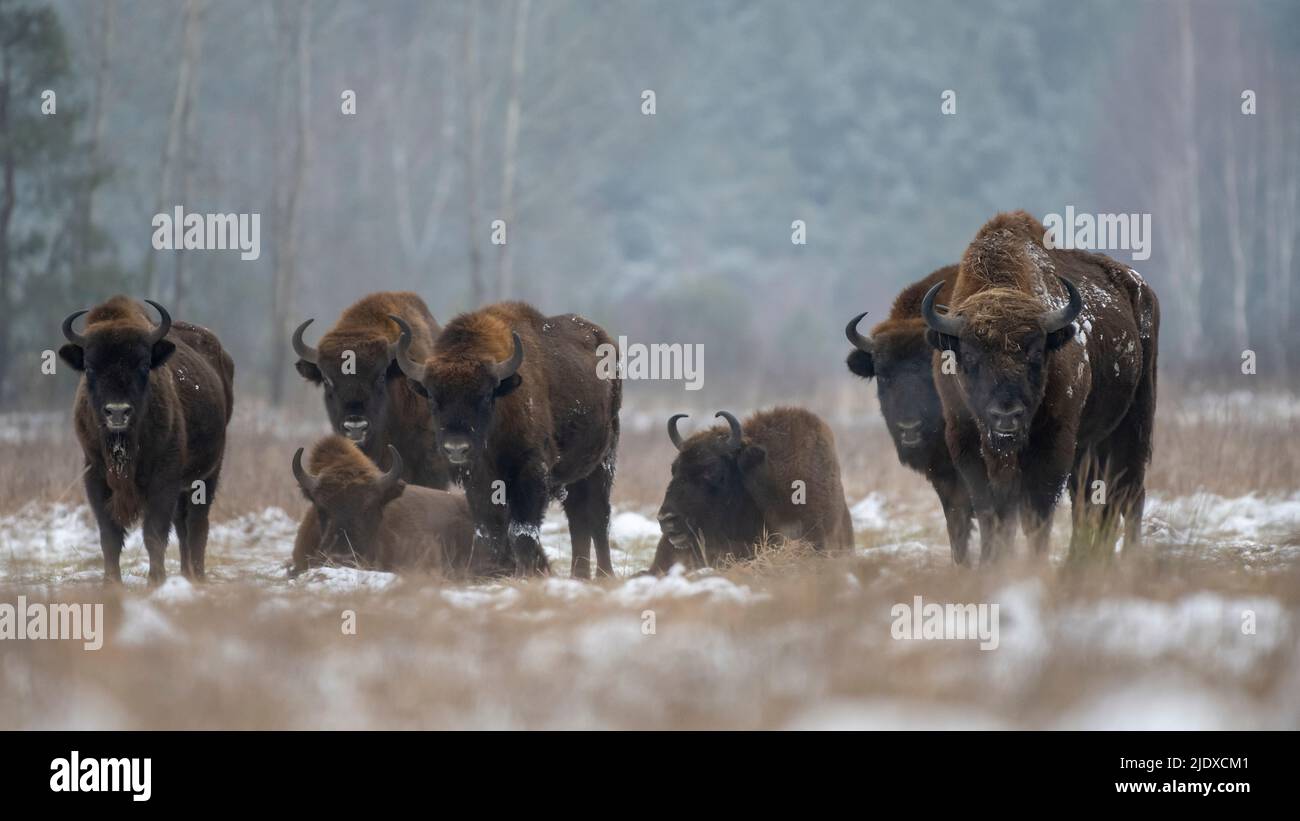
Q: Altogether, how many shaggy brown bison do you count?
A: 7